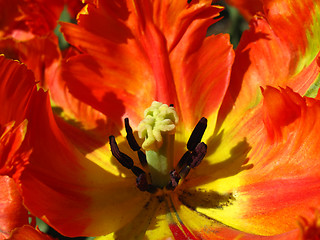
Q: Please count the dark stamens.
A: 6